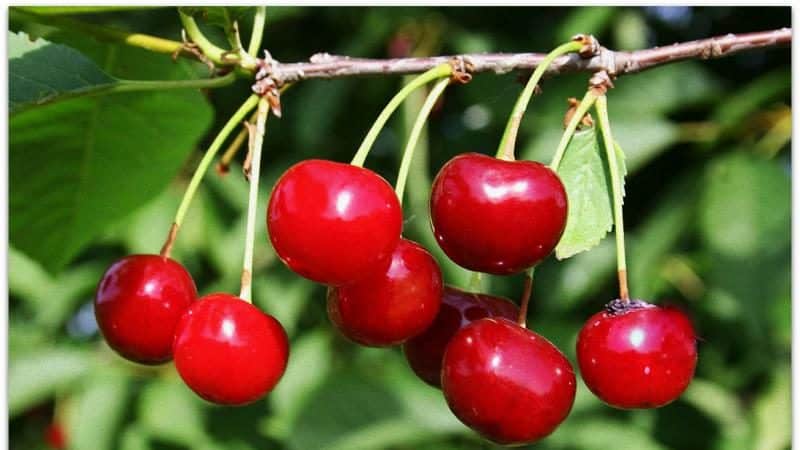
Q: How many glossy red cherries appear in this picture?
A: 8